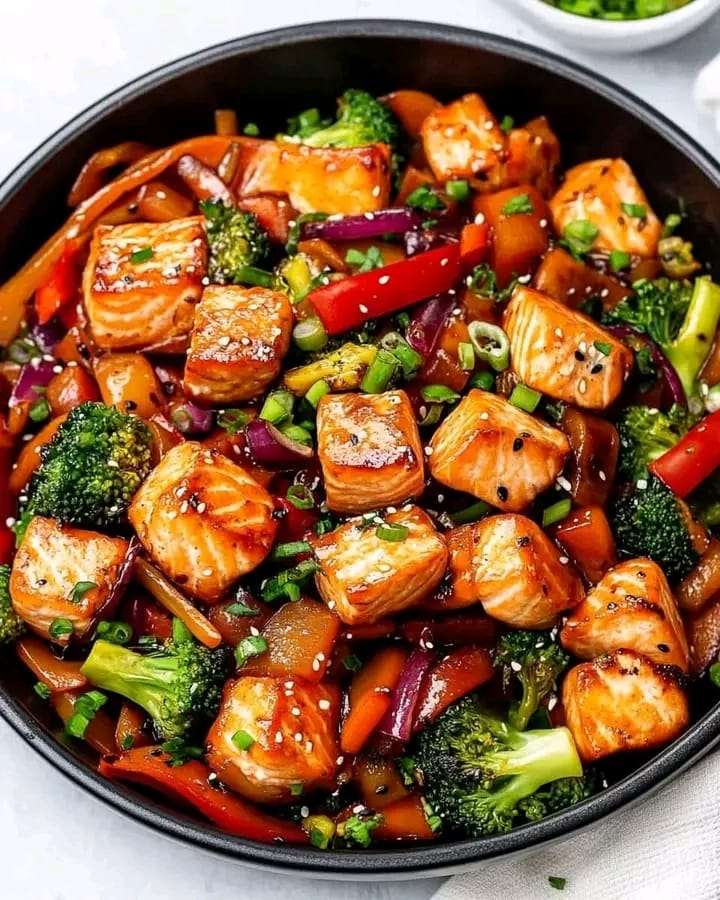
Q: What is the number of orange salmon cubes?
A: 15